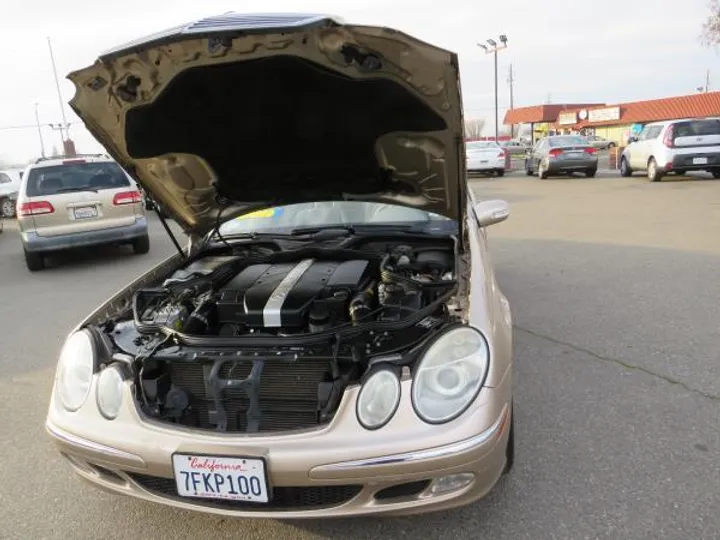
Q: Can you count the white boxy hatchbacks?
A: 1